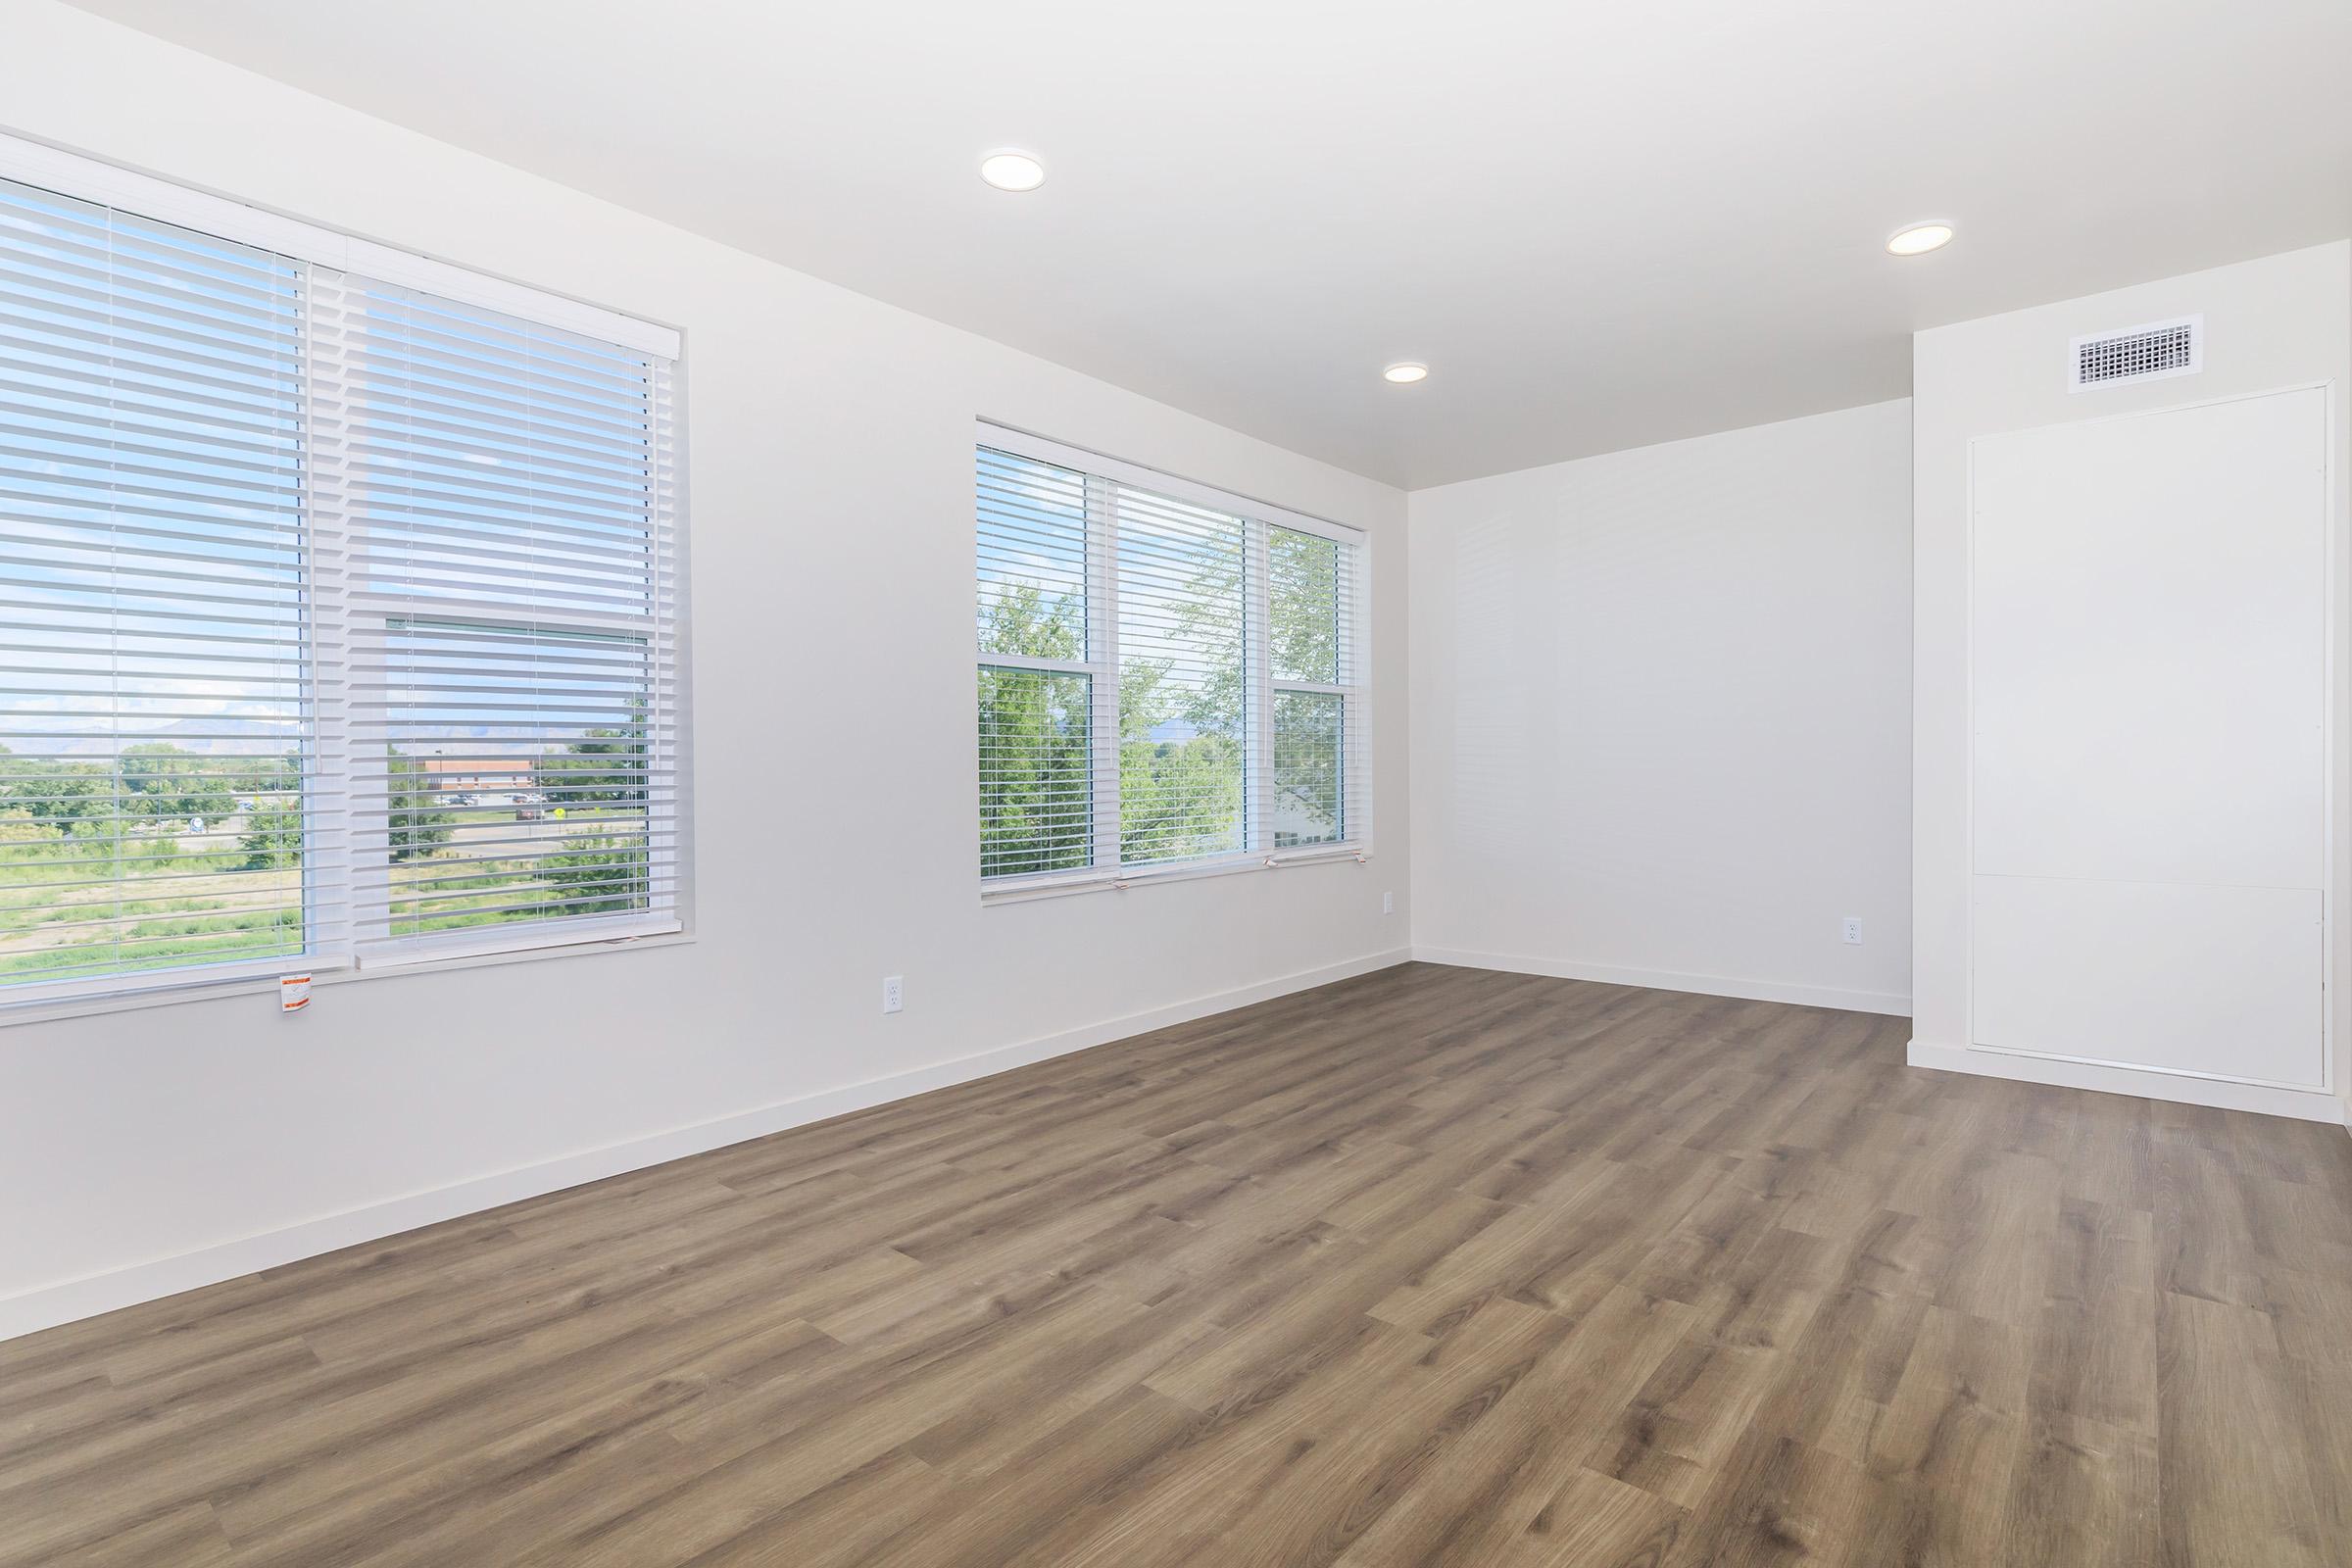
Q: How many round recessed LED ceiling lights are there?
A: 3